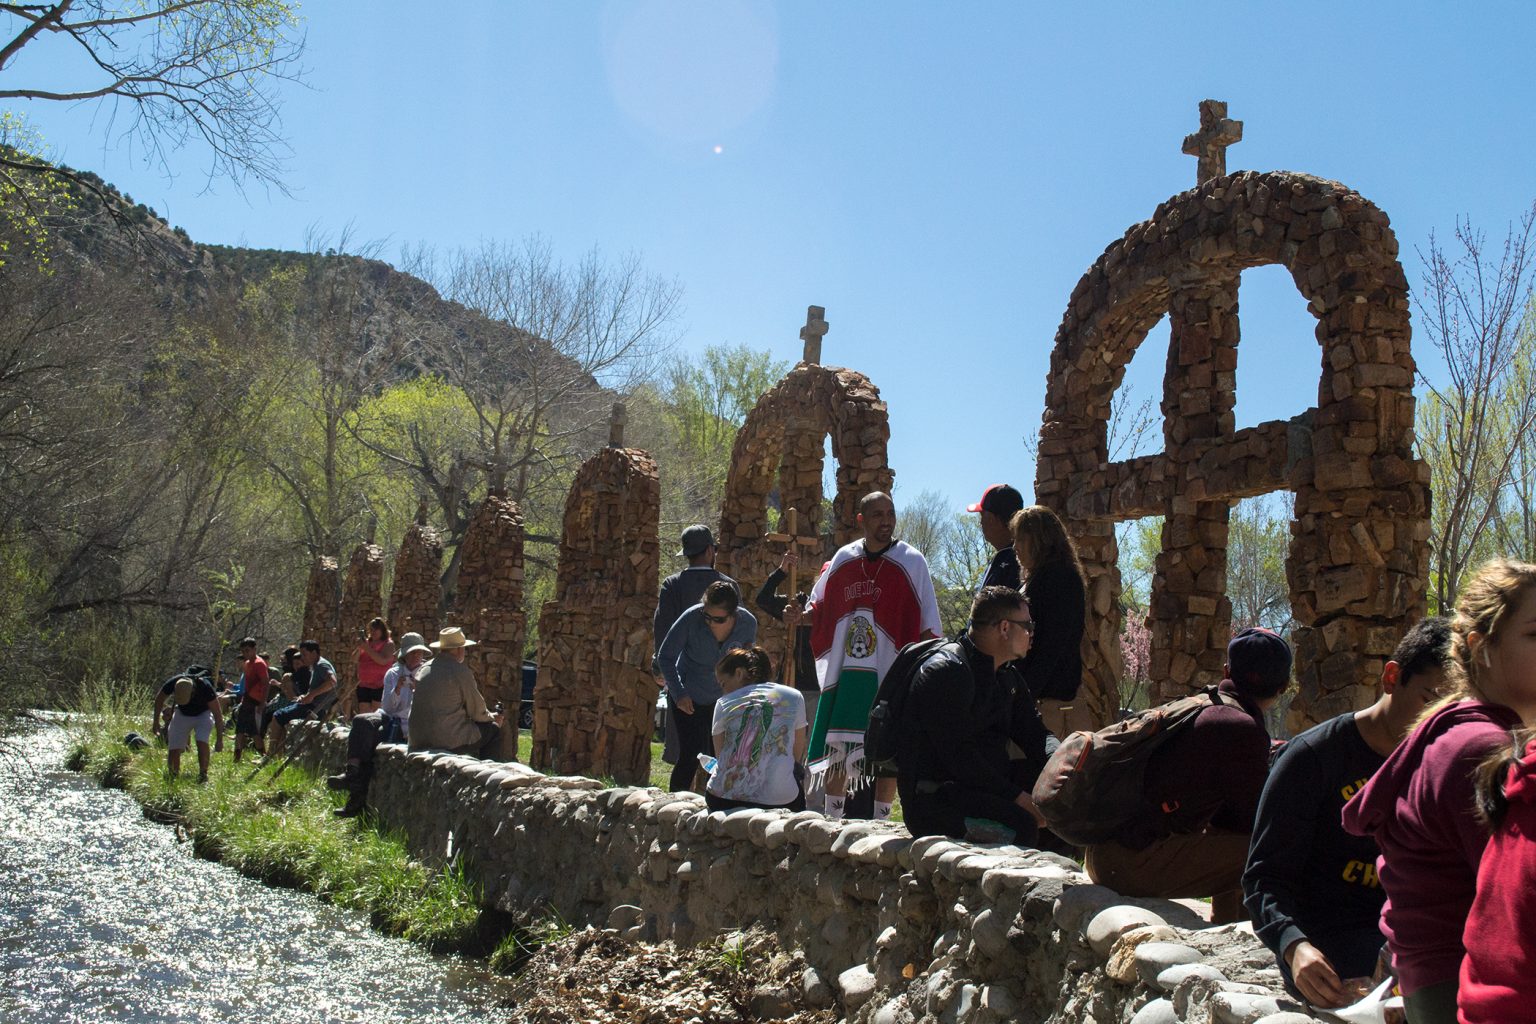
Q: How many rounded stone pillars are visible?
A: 7